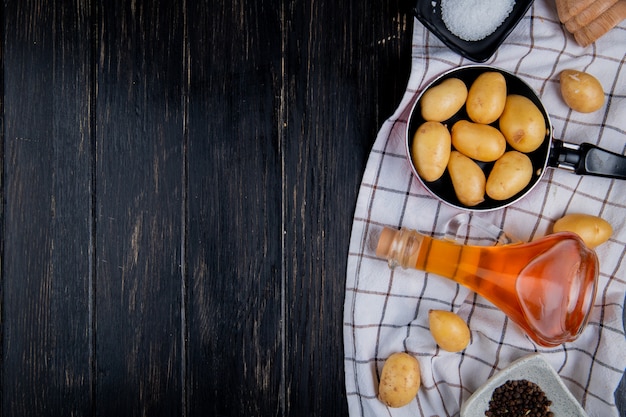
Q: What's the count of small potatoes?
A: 11